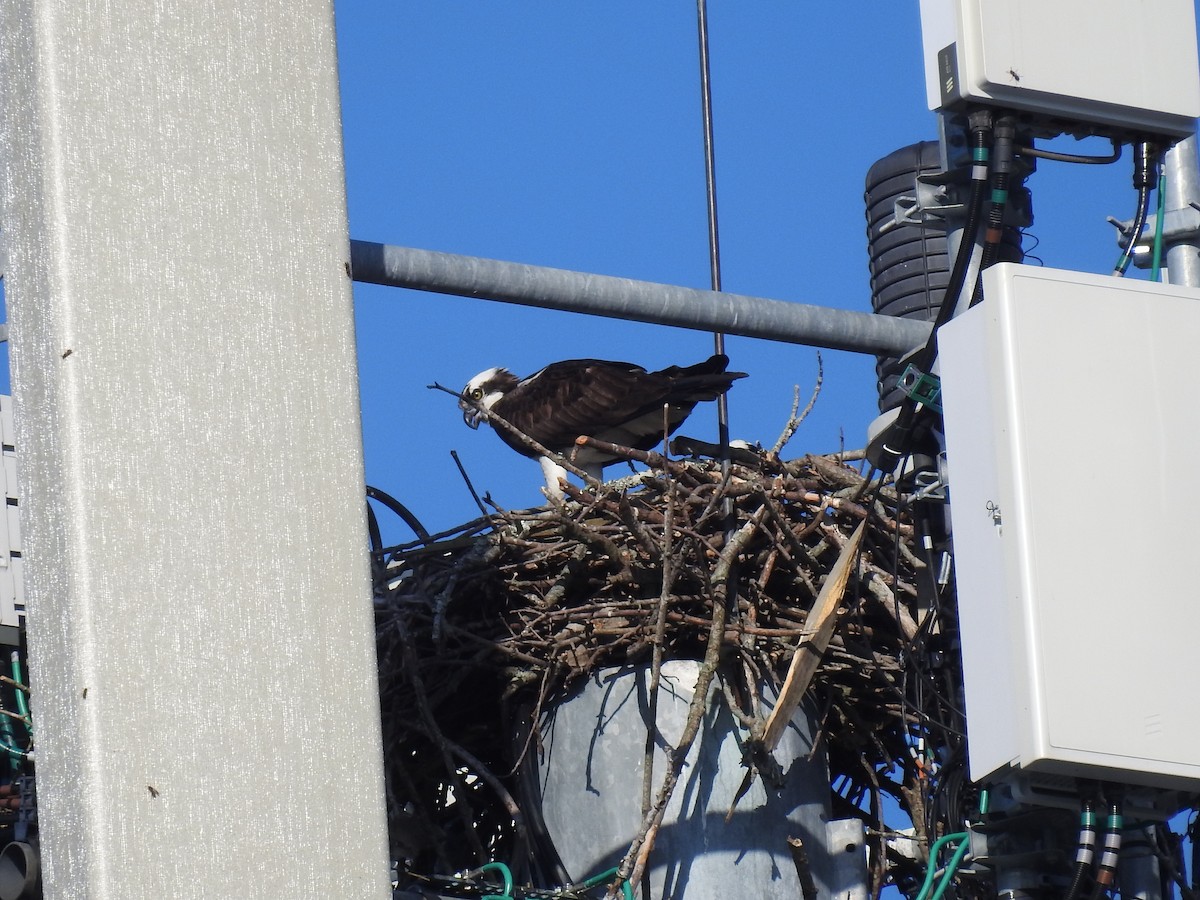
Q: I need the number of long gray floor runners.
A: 0